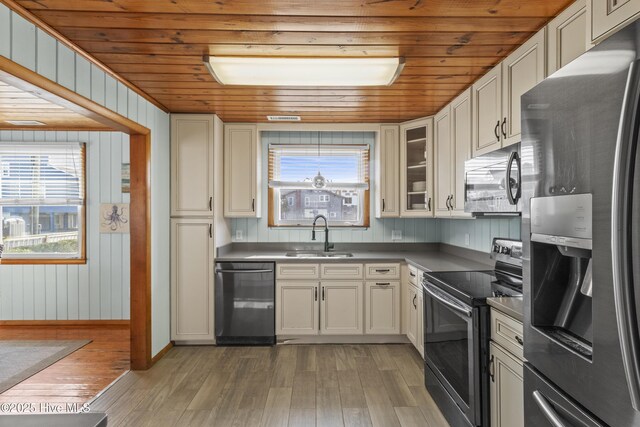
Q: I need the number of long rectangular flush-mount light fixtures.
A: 1